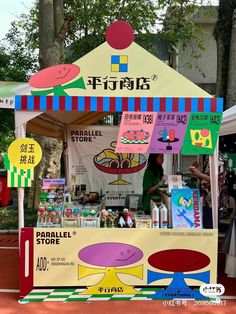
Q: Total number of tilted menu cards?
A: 3